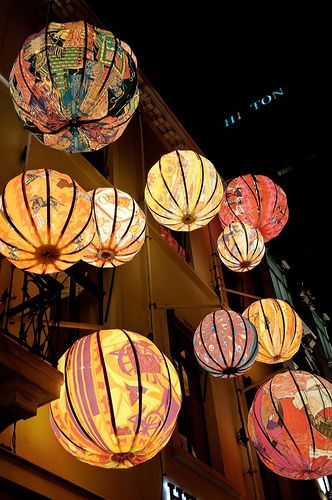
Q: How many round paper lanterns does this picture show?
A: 10